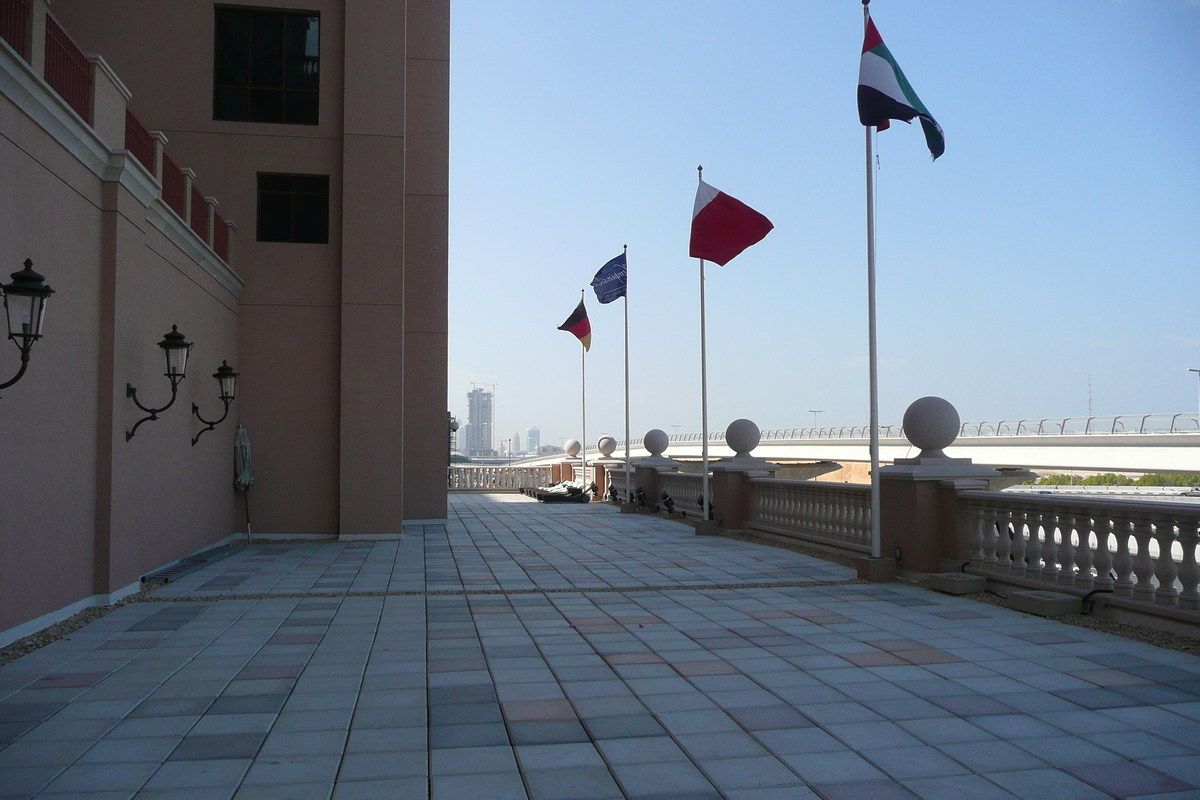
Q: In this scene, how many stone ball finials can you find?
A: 5